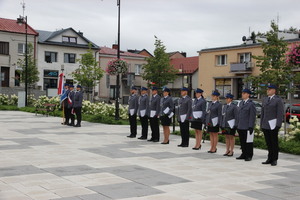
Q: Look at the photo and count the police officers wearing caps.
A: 13